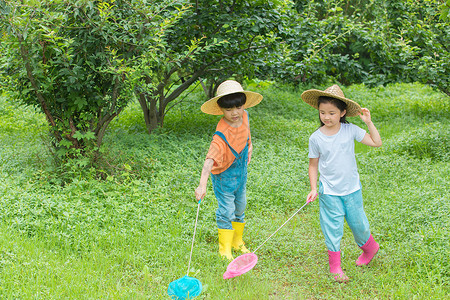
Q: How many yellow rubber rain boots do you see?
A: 2